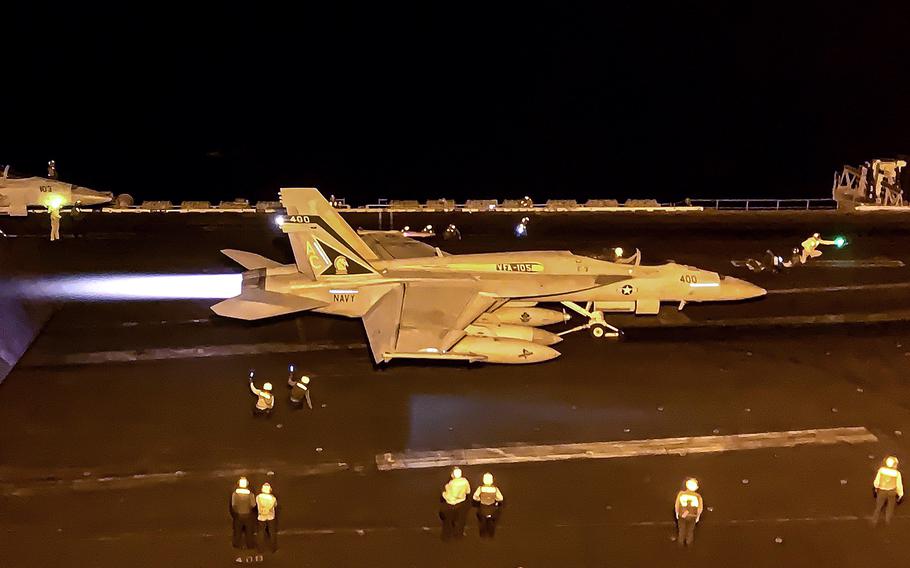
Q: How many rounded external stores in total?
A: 3